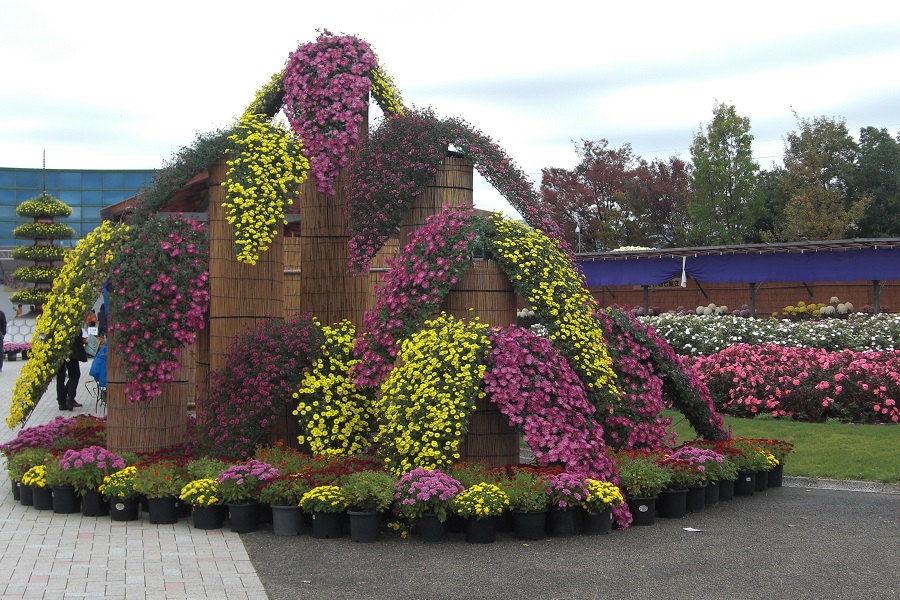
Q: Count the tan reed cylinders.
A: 5